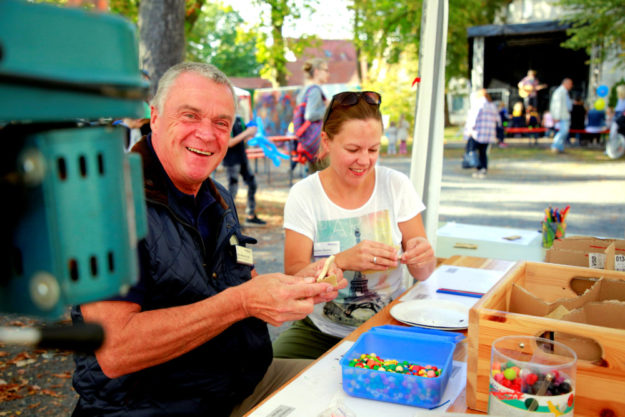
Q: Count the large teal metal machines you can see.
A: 1